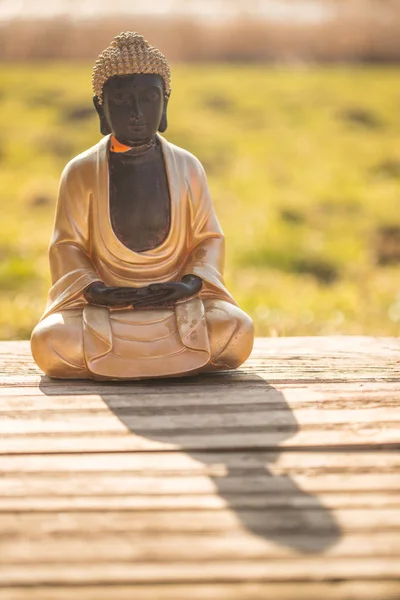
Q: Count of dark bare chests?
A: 1